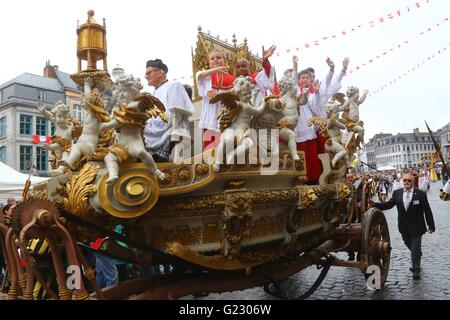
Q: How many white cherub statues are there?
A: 7